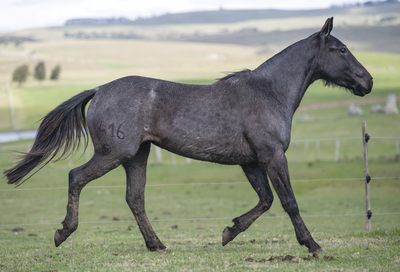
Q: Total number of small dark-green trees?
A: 3